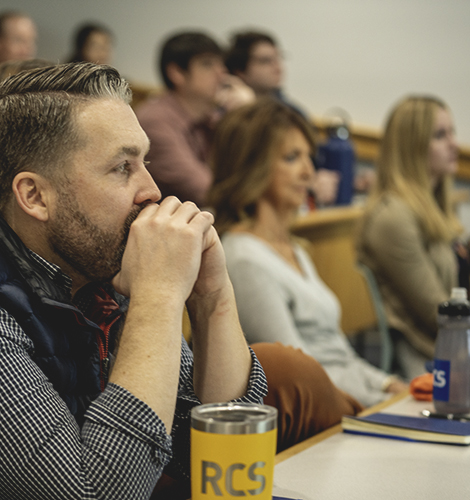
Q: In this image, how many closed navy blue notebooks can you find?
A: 1